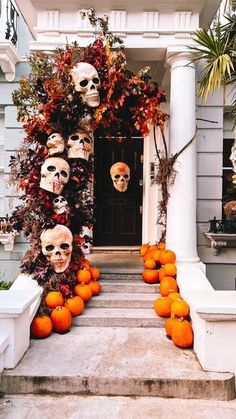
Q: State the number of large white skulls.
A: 4